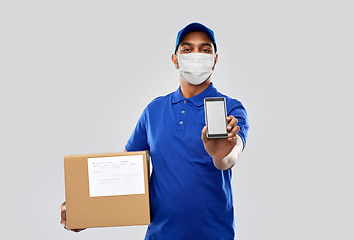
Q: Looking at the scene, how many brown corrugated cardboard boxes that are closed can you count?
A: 1